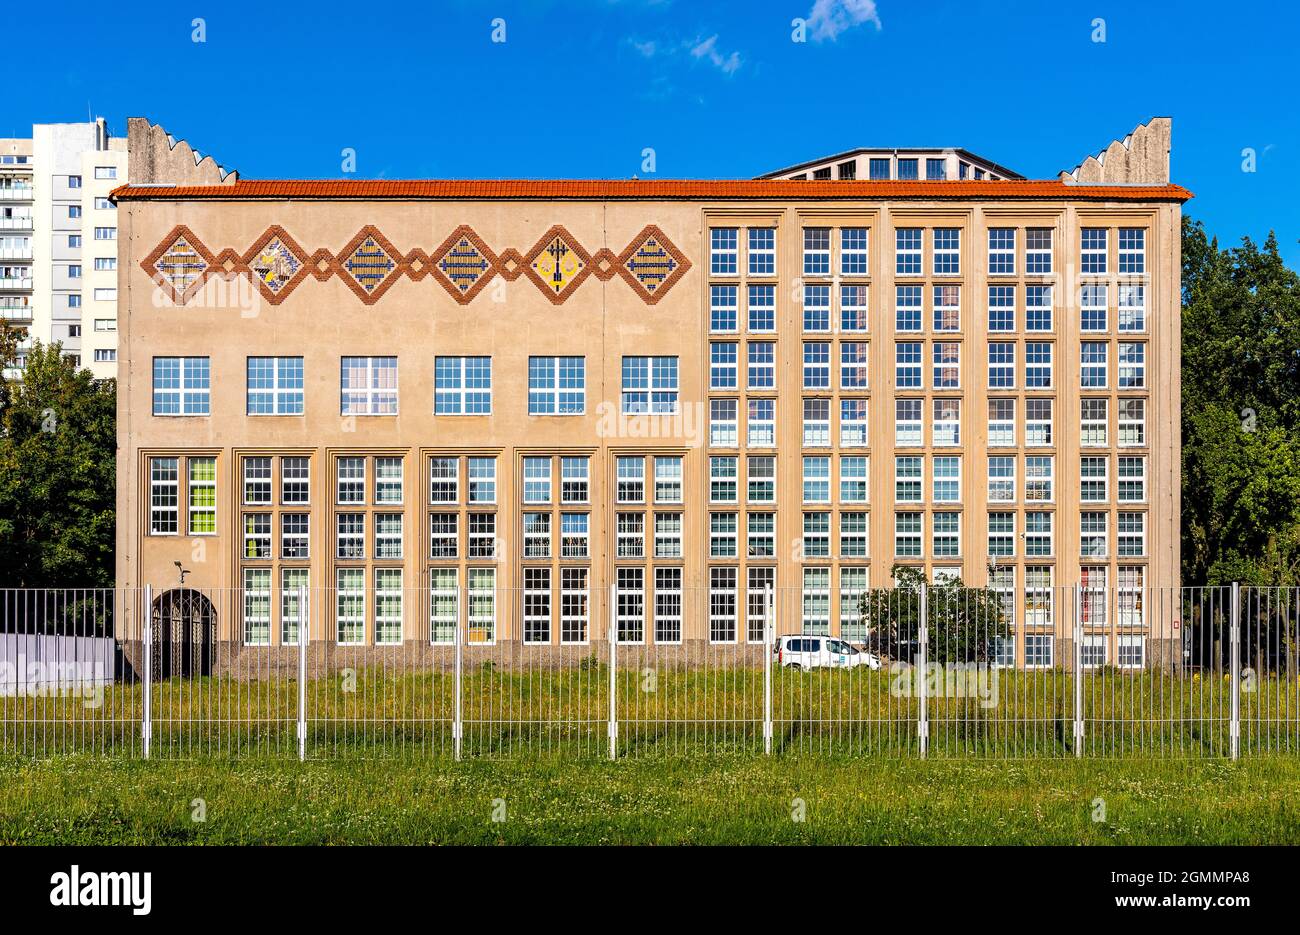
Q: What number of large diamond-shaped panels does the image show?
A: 6